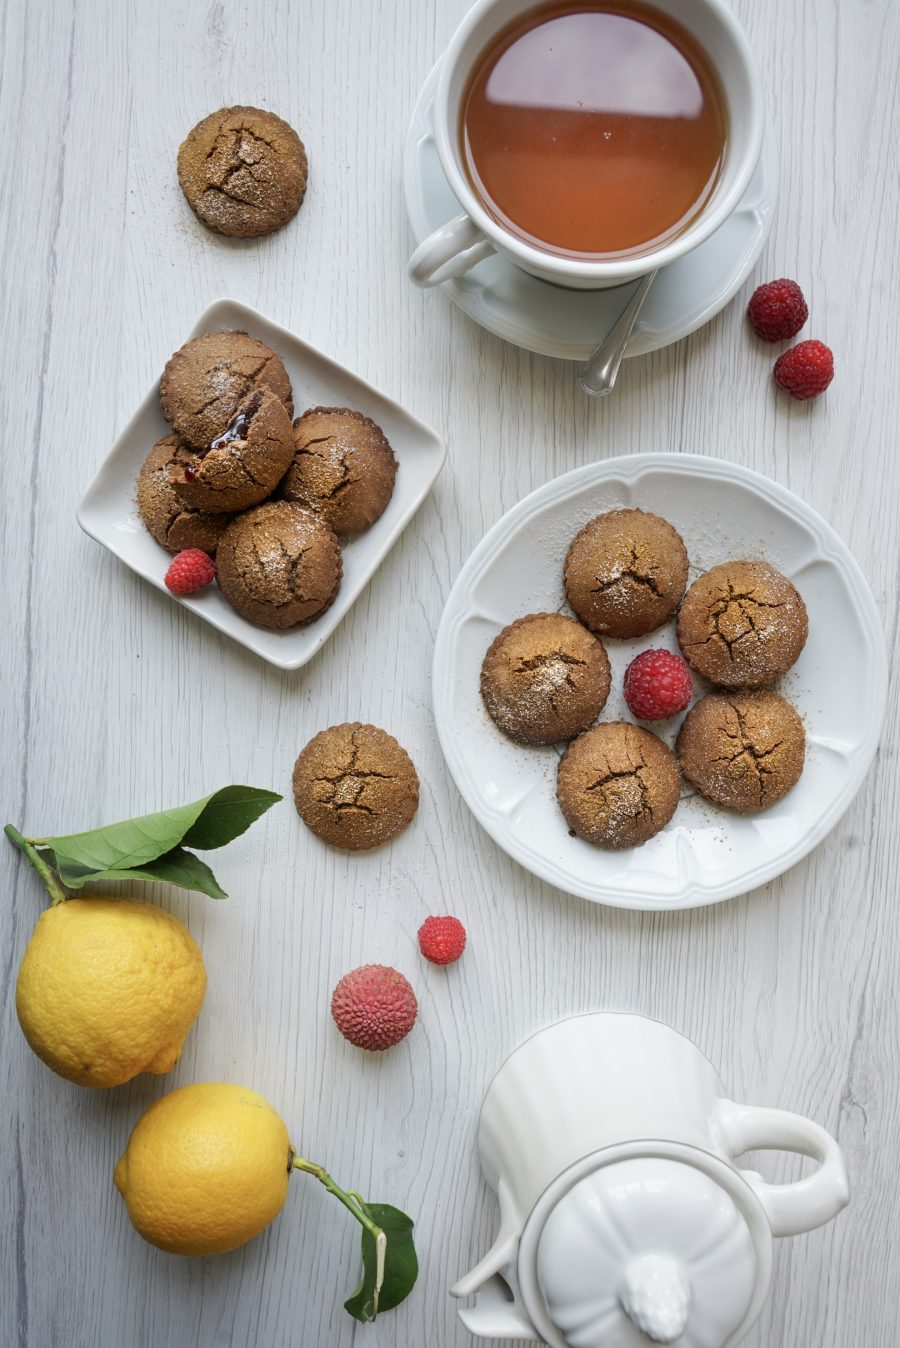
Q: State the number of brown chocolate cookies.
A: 12